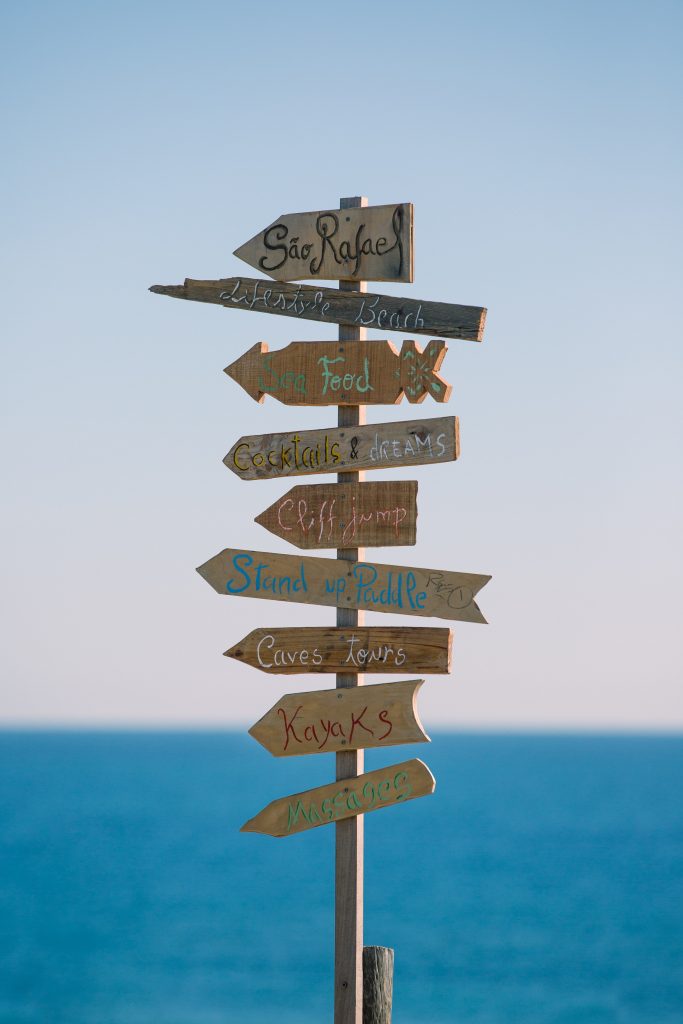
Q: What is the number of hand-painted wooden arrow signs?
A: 9